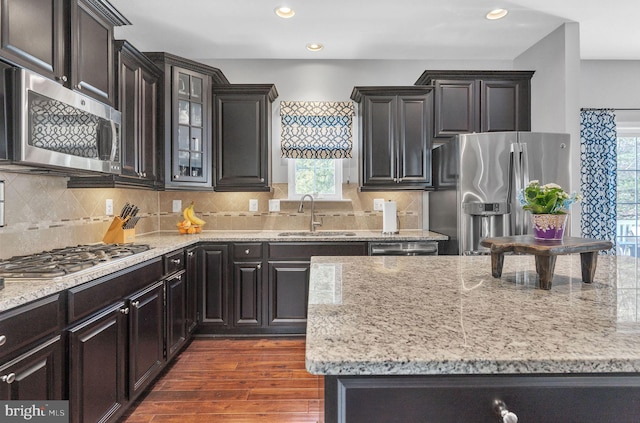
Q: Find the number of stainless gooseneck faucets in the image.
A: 1